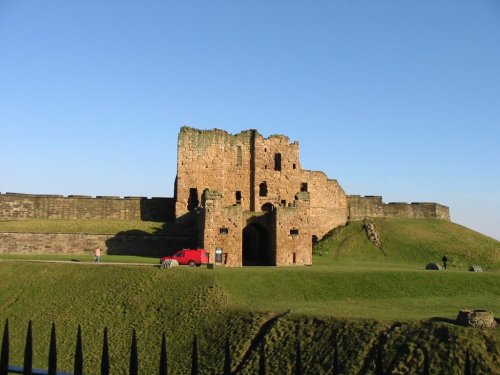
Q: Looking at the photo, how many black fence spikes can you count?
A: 15